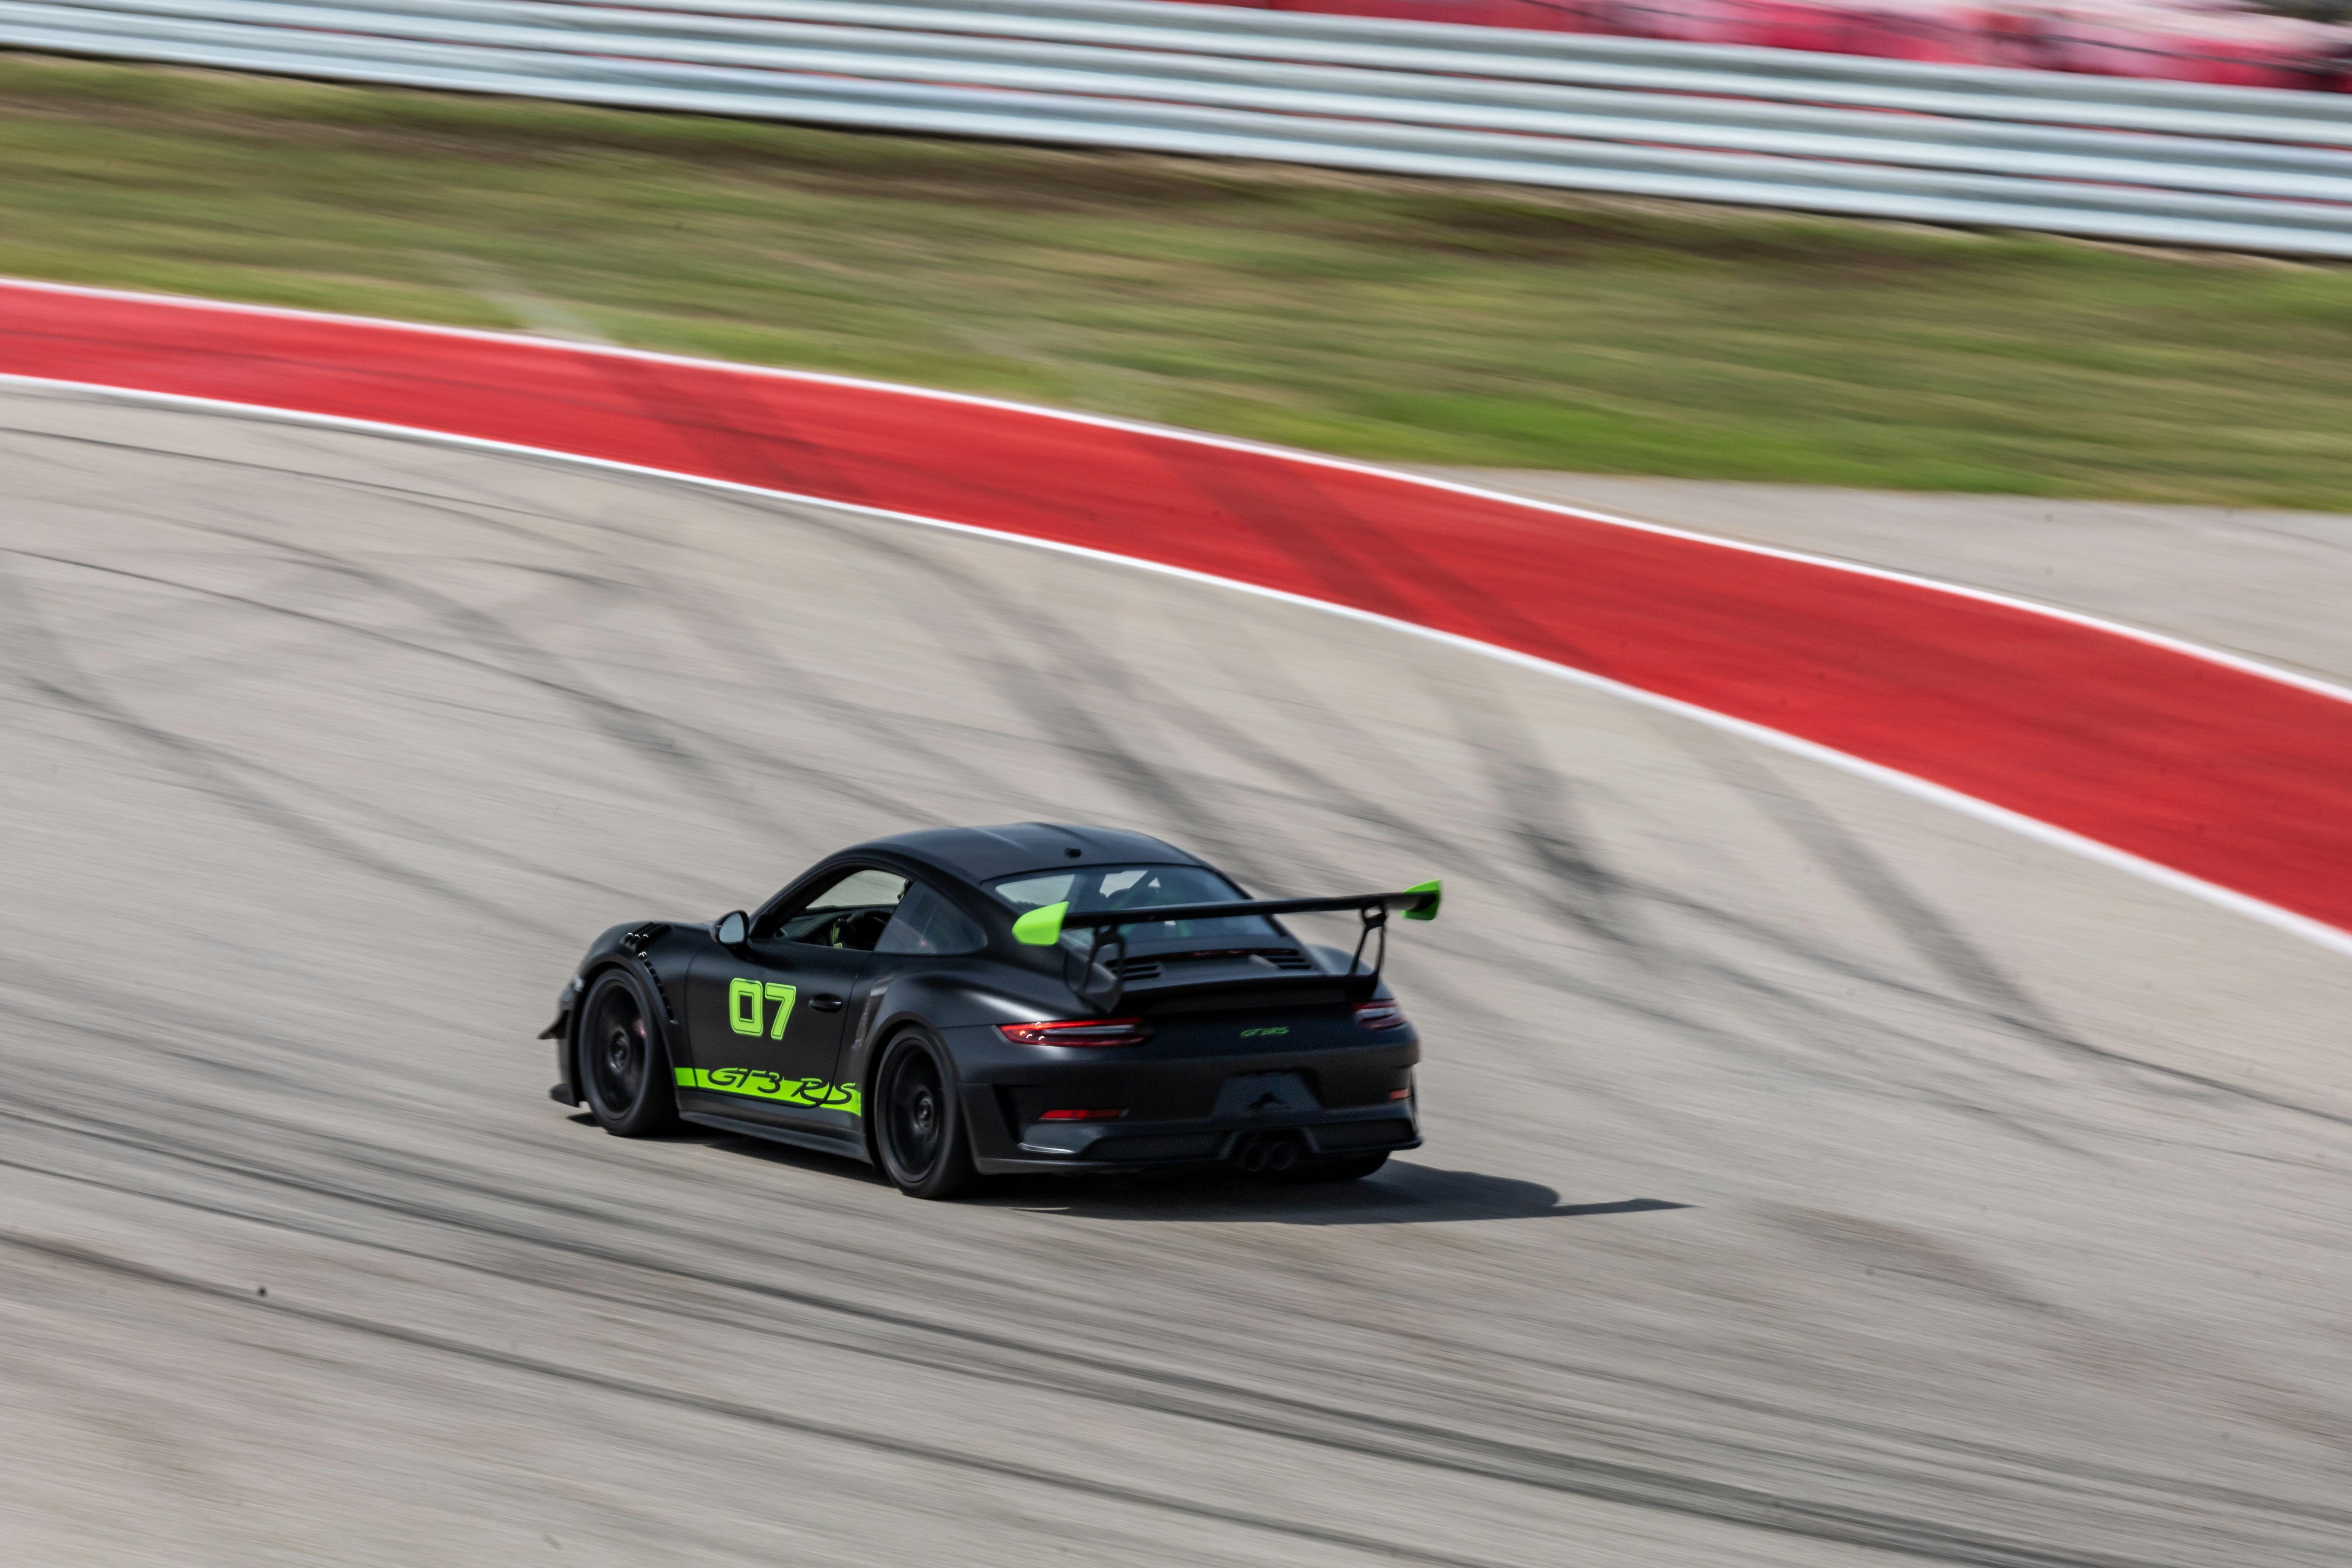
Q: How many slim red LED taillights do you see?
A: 2